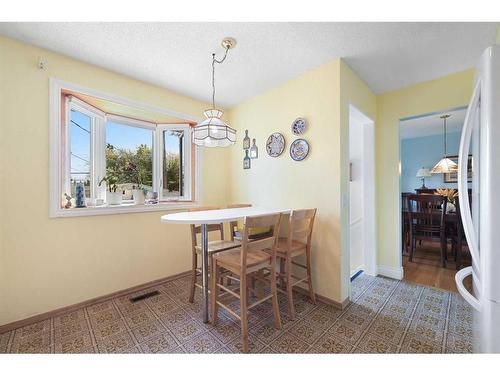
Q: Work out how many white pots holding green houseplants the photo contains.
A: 2